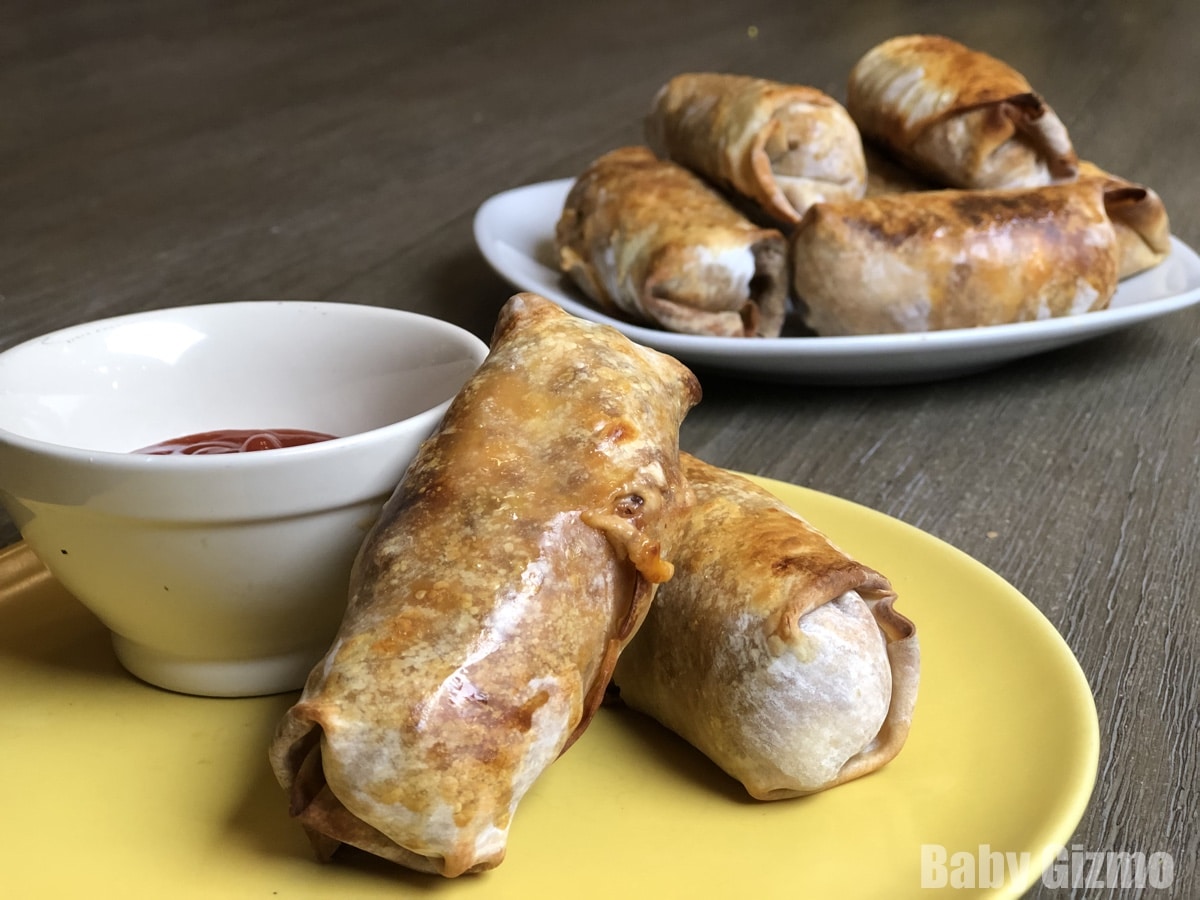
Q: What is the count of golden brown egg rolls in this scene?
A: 7